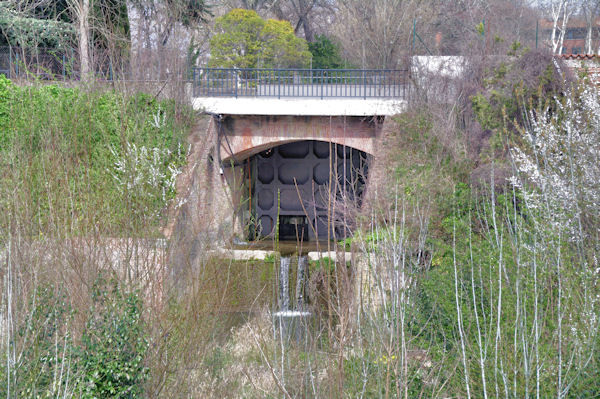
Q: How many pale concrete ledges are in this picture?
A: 2